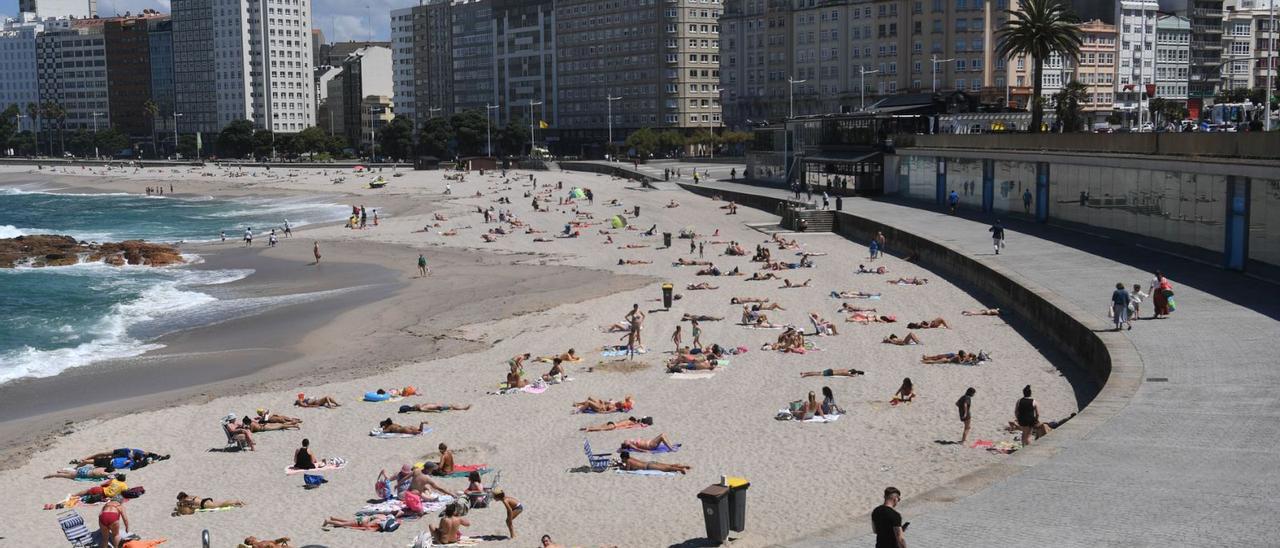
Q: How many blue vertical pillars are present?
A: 4